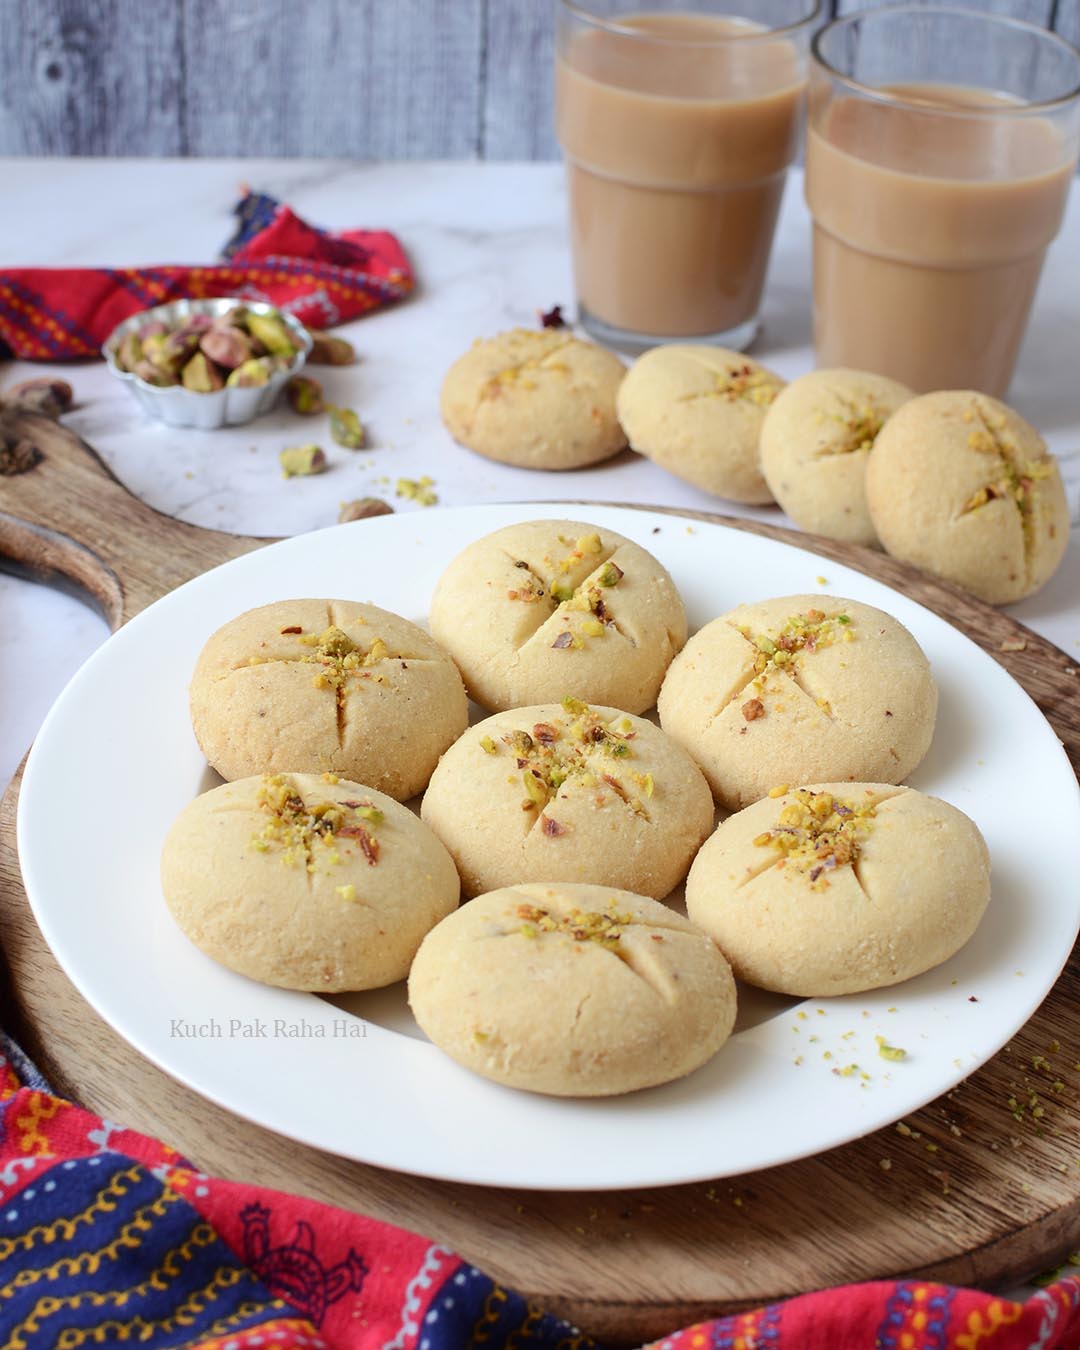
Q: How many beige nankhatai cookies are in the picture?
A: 11